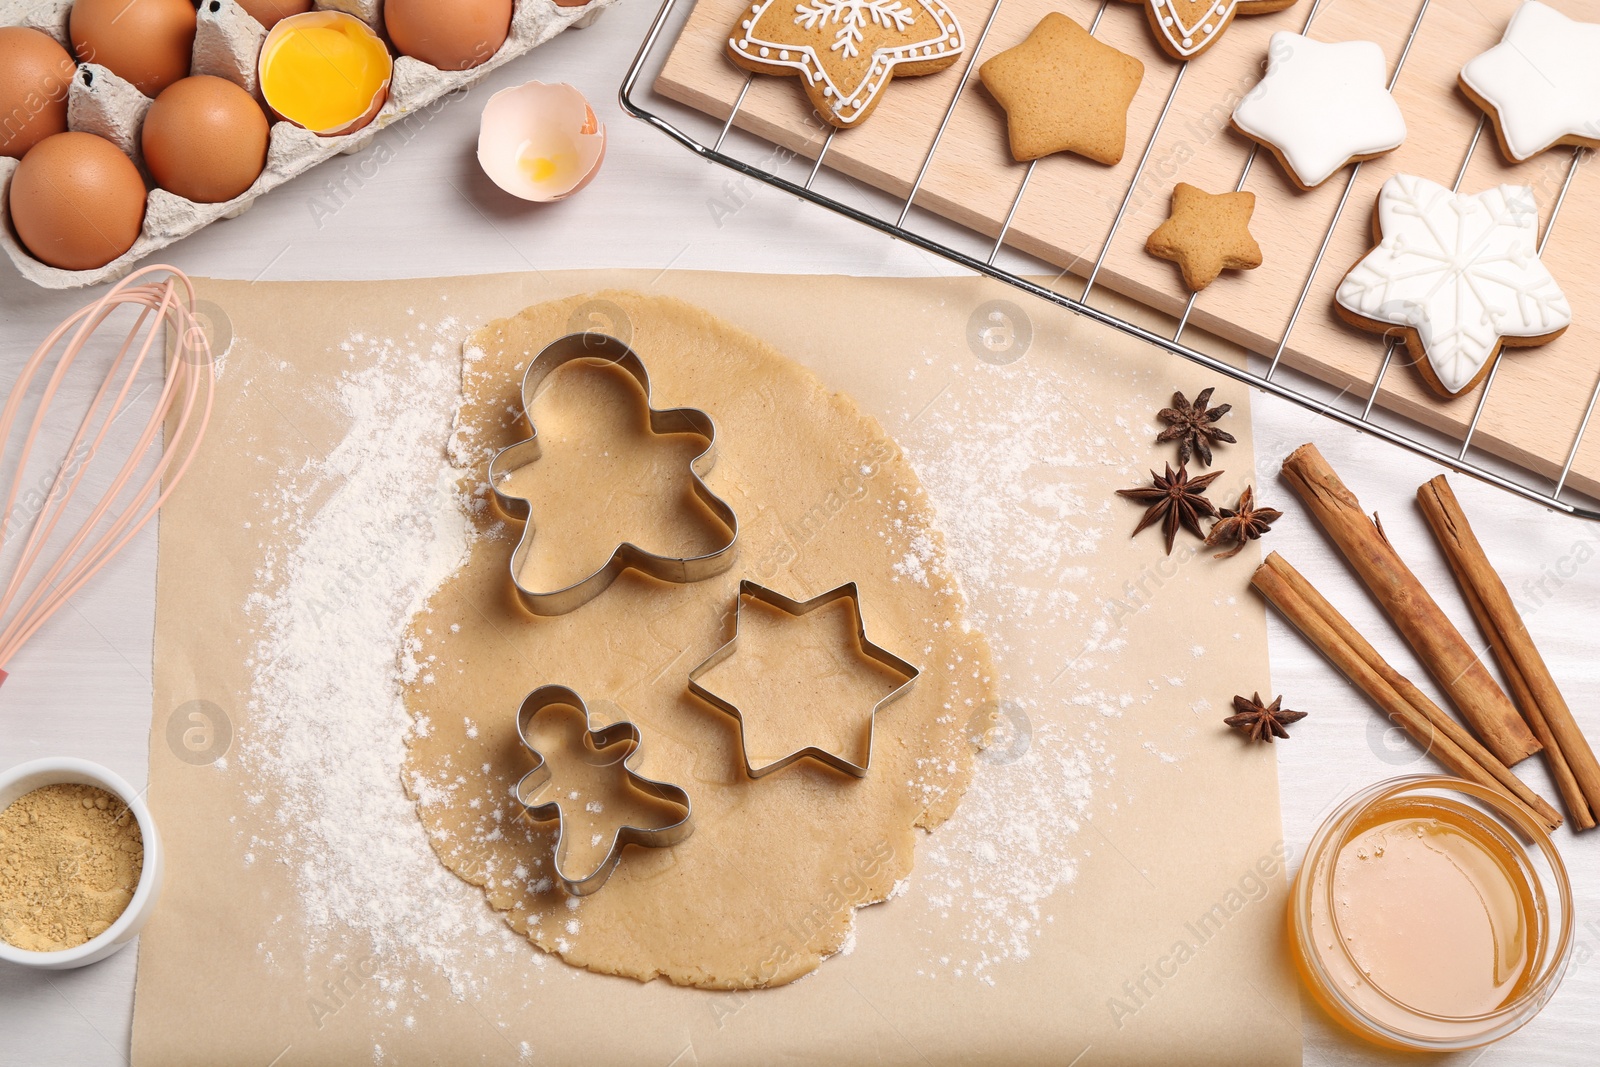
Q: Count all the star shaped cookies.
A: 7